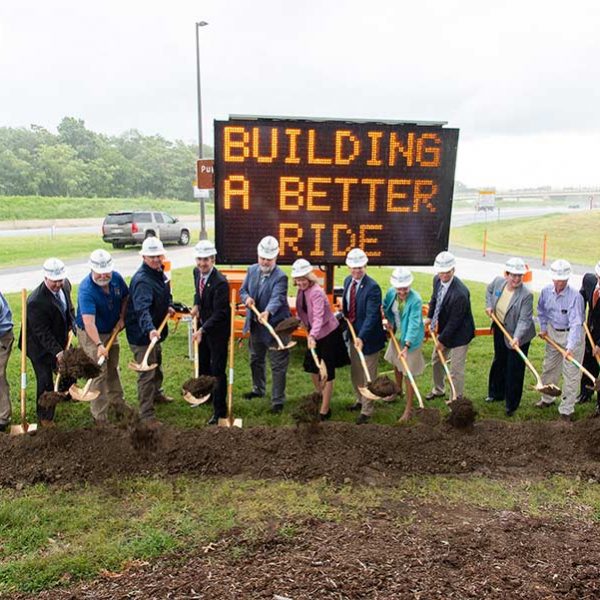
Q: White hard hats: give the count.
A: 12